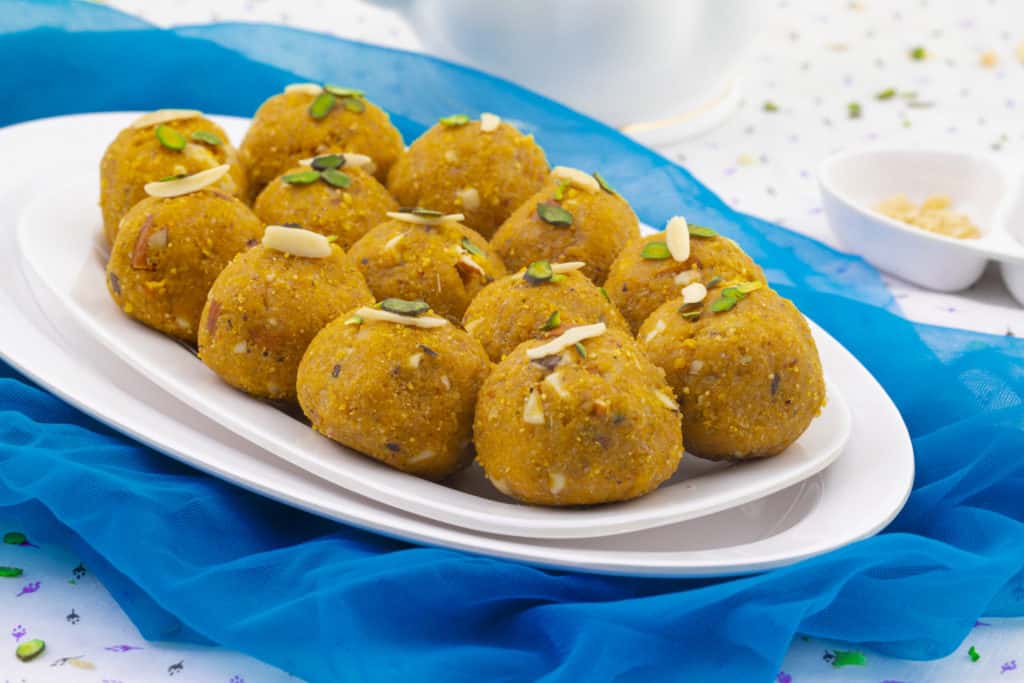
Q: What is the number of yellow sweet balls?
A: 13